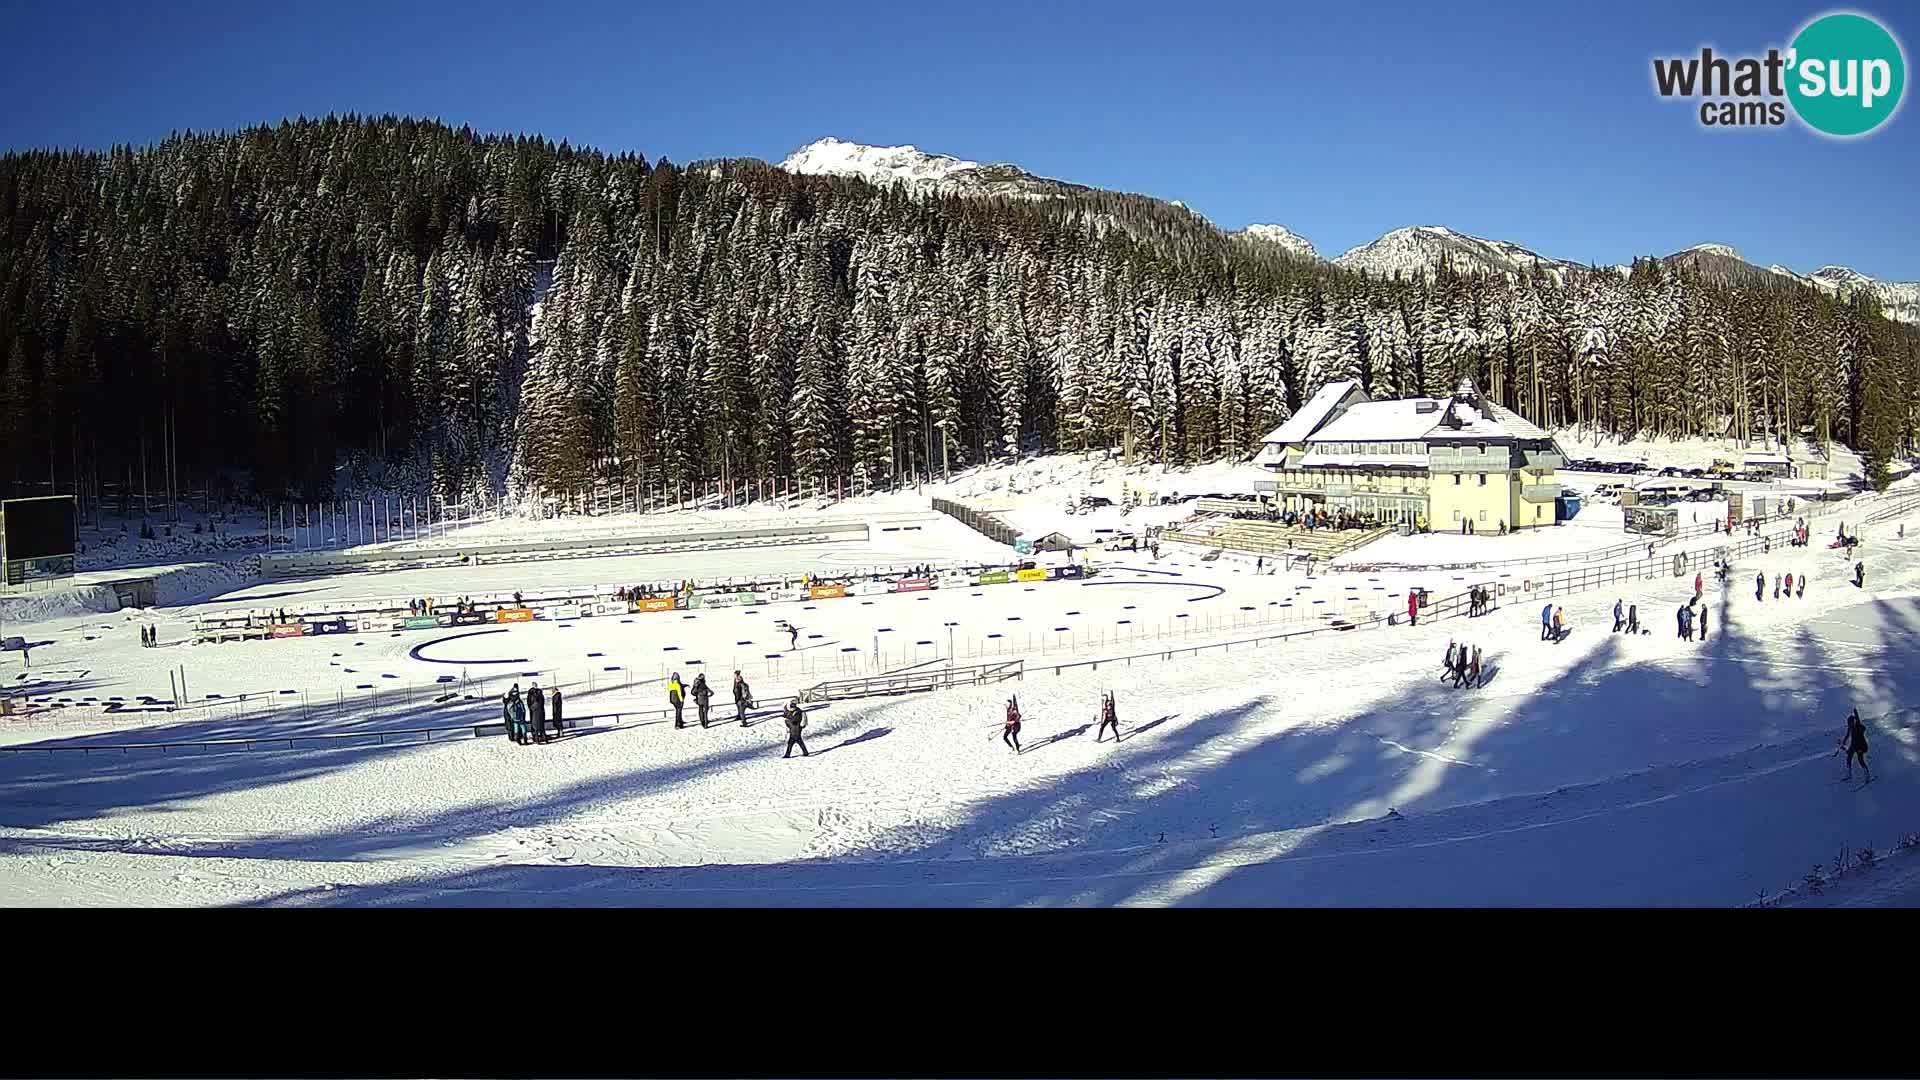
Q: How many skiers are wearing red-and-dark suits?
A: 2